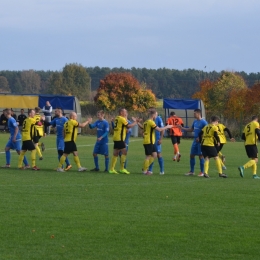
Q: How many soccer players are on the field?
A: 15